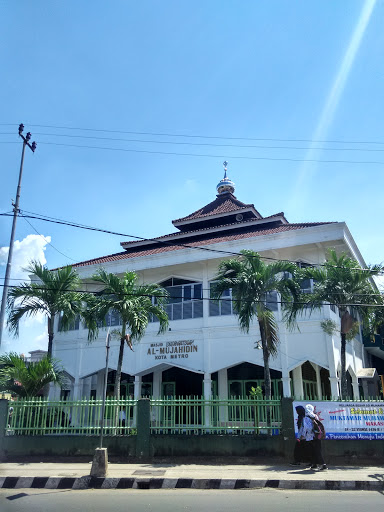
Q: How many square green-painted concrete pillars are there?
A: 3